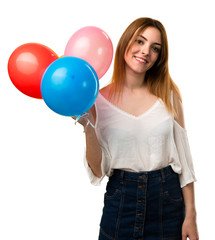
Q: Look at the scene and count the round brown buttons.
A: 5